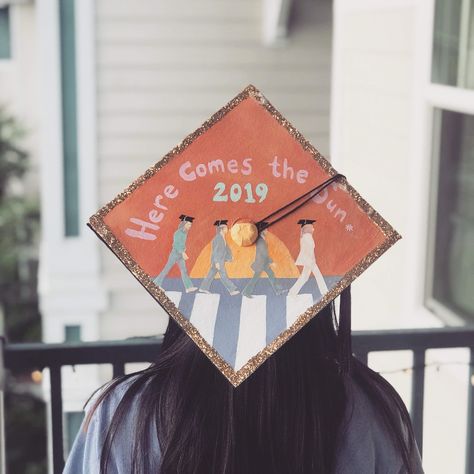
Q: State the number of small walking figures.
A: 4